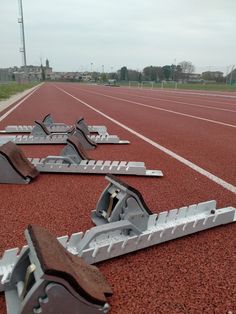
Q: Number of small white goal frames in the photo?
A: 3